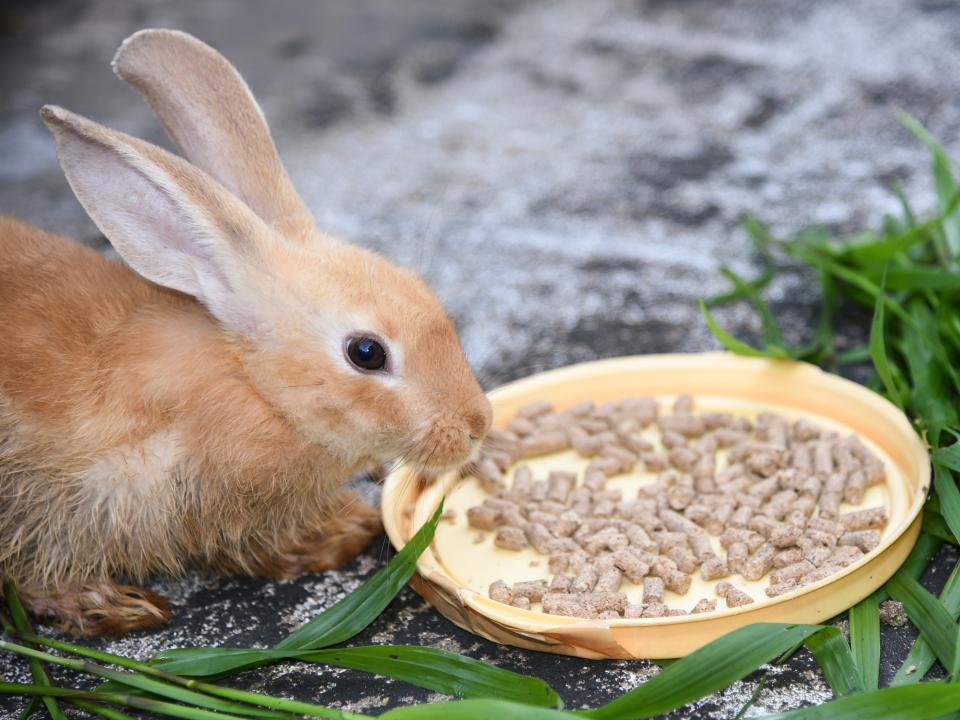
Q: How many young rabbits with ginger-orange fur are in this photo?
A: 1